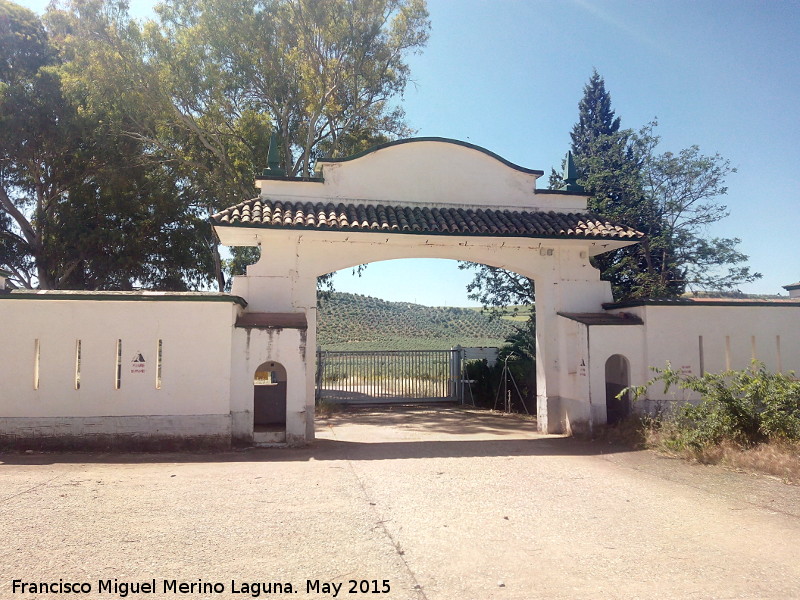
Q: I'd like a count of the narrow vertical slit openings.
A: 8